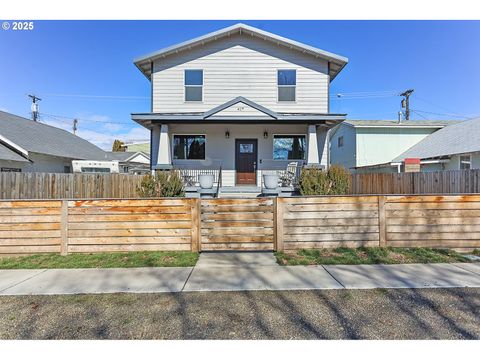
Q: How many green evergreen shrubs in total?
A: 2